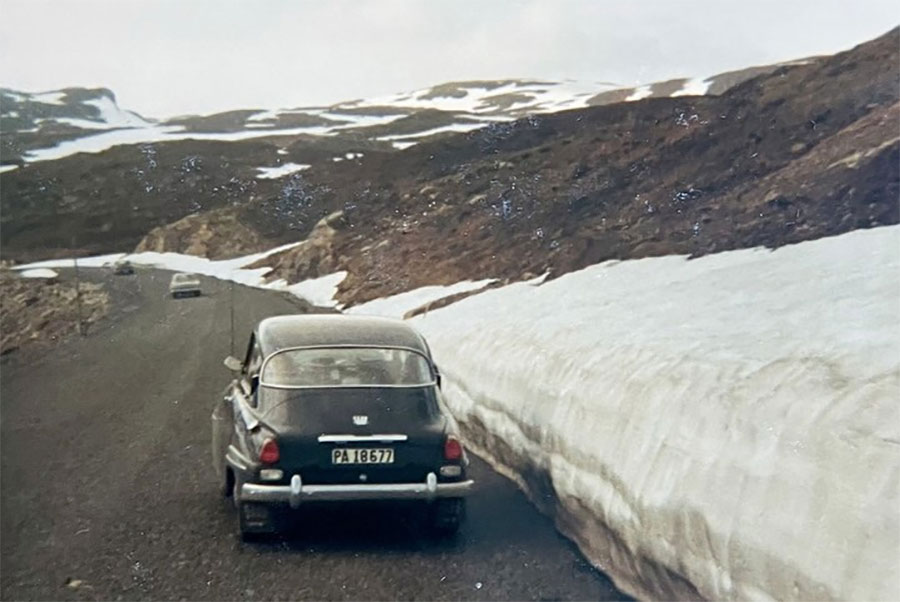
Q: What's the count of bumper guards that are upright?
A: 2